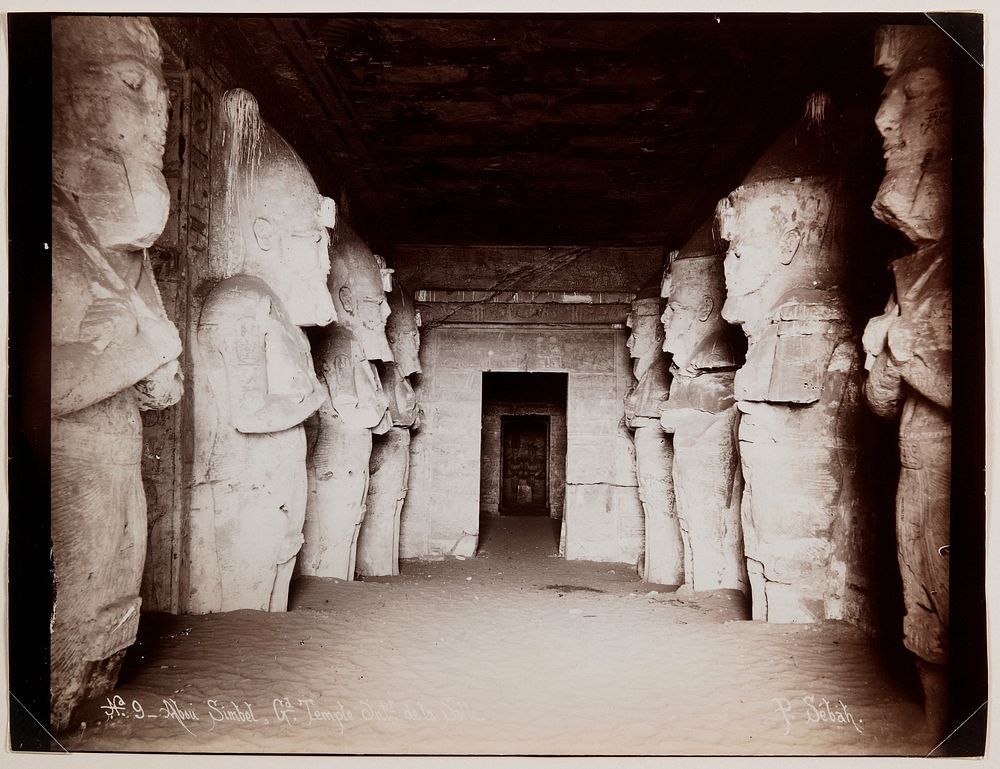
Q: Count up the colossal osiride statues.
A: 8